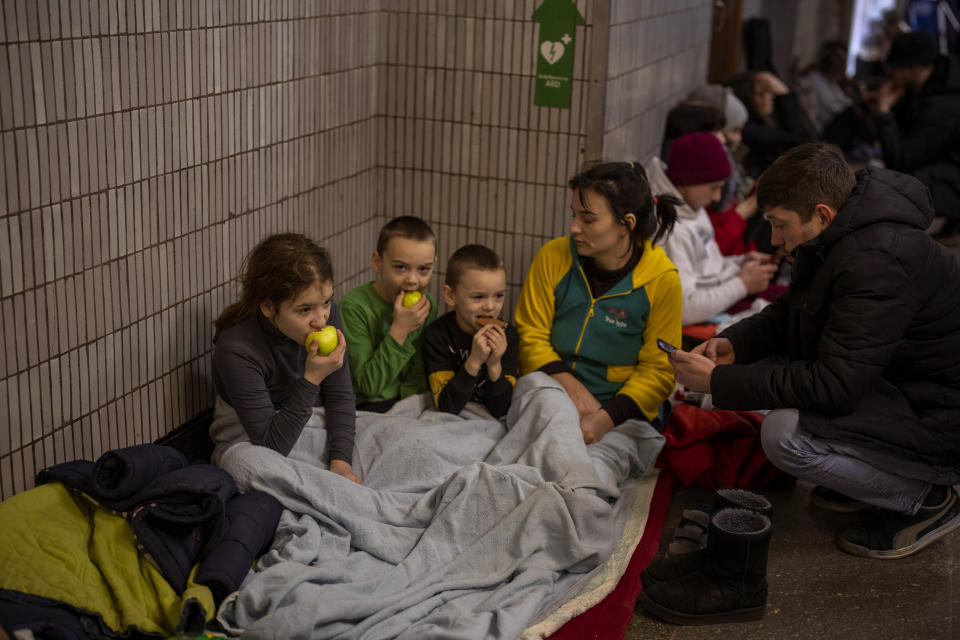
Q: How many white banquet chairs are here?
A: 0